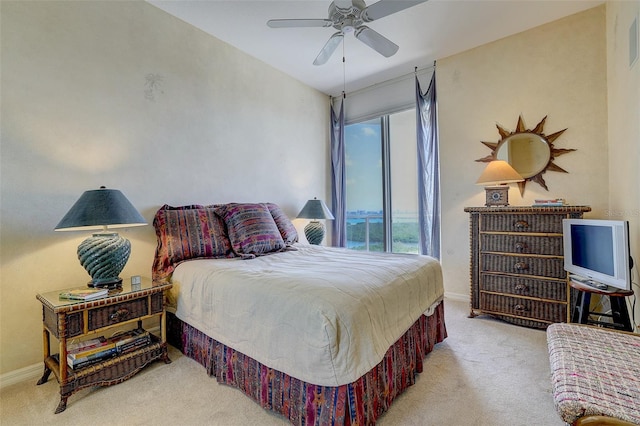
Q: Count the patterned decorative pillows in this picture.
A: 3